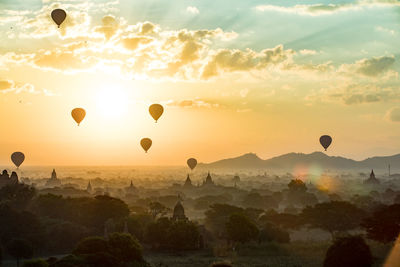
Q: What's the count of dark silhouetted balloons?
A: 7